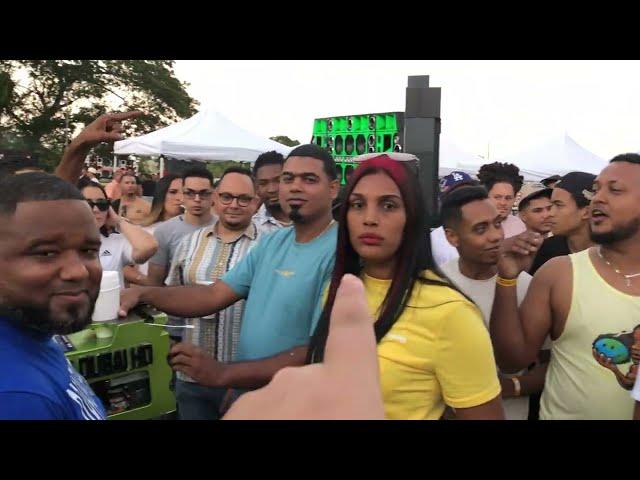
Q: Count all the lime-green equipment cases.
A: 1